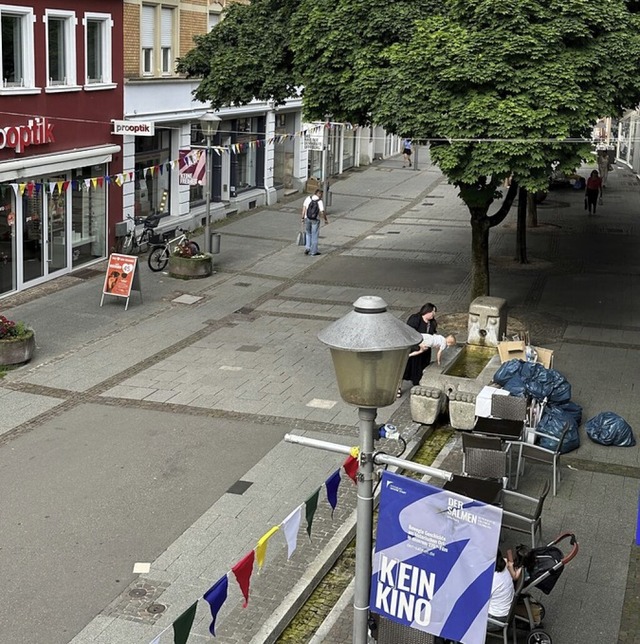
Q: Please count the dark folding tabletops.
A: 2